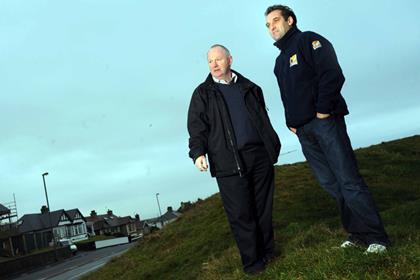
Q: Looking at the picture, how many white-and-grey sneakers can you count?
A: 2